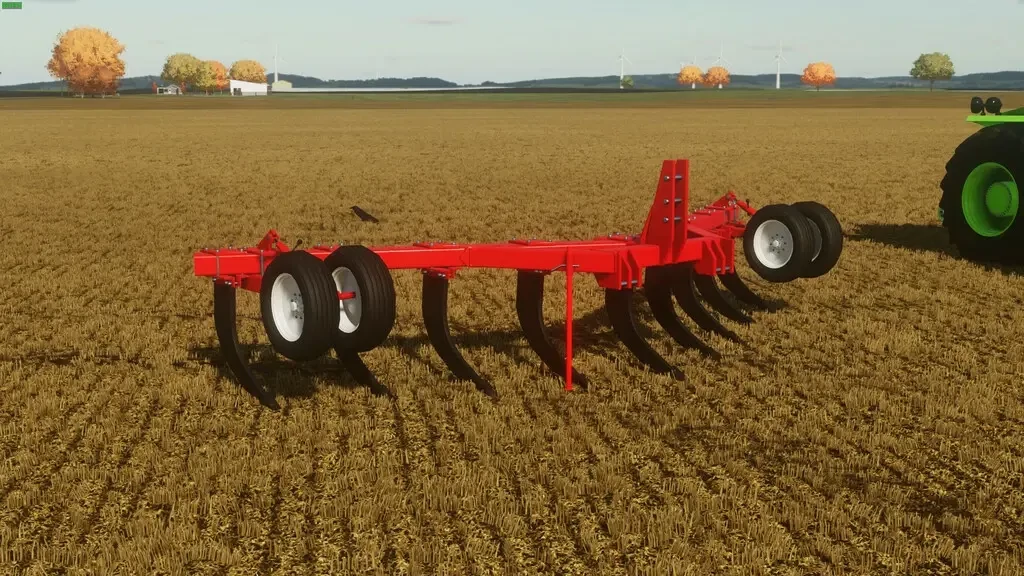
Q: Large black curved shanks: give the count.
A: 9